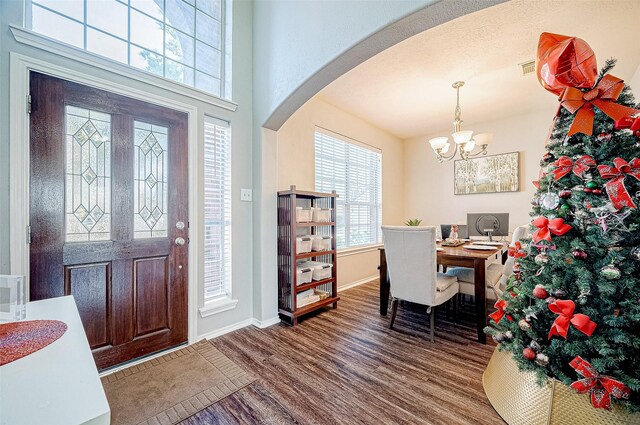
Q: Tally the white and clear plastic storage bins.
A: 6